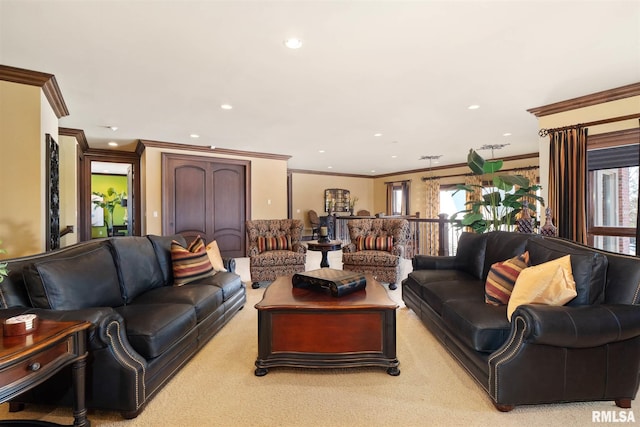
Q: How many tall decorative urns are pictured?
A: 2